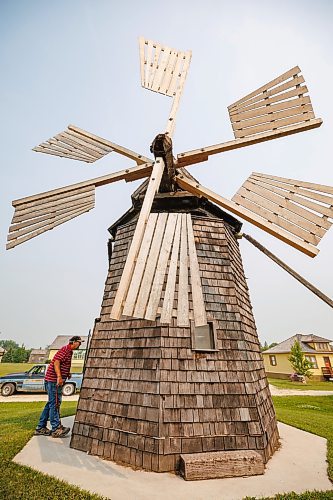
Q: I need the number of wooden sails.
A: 6